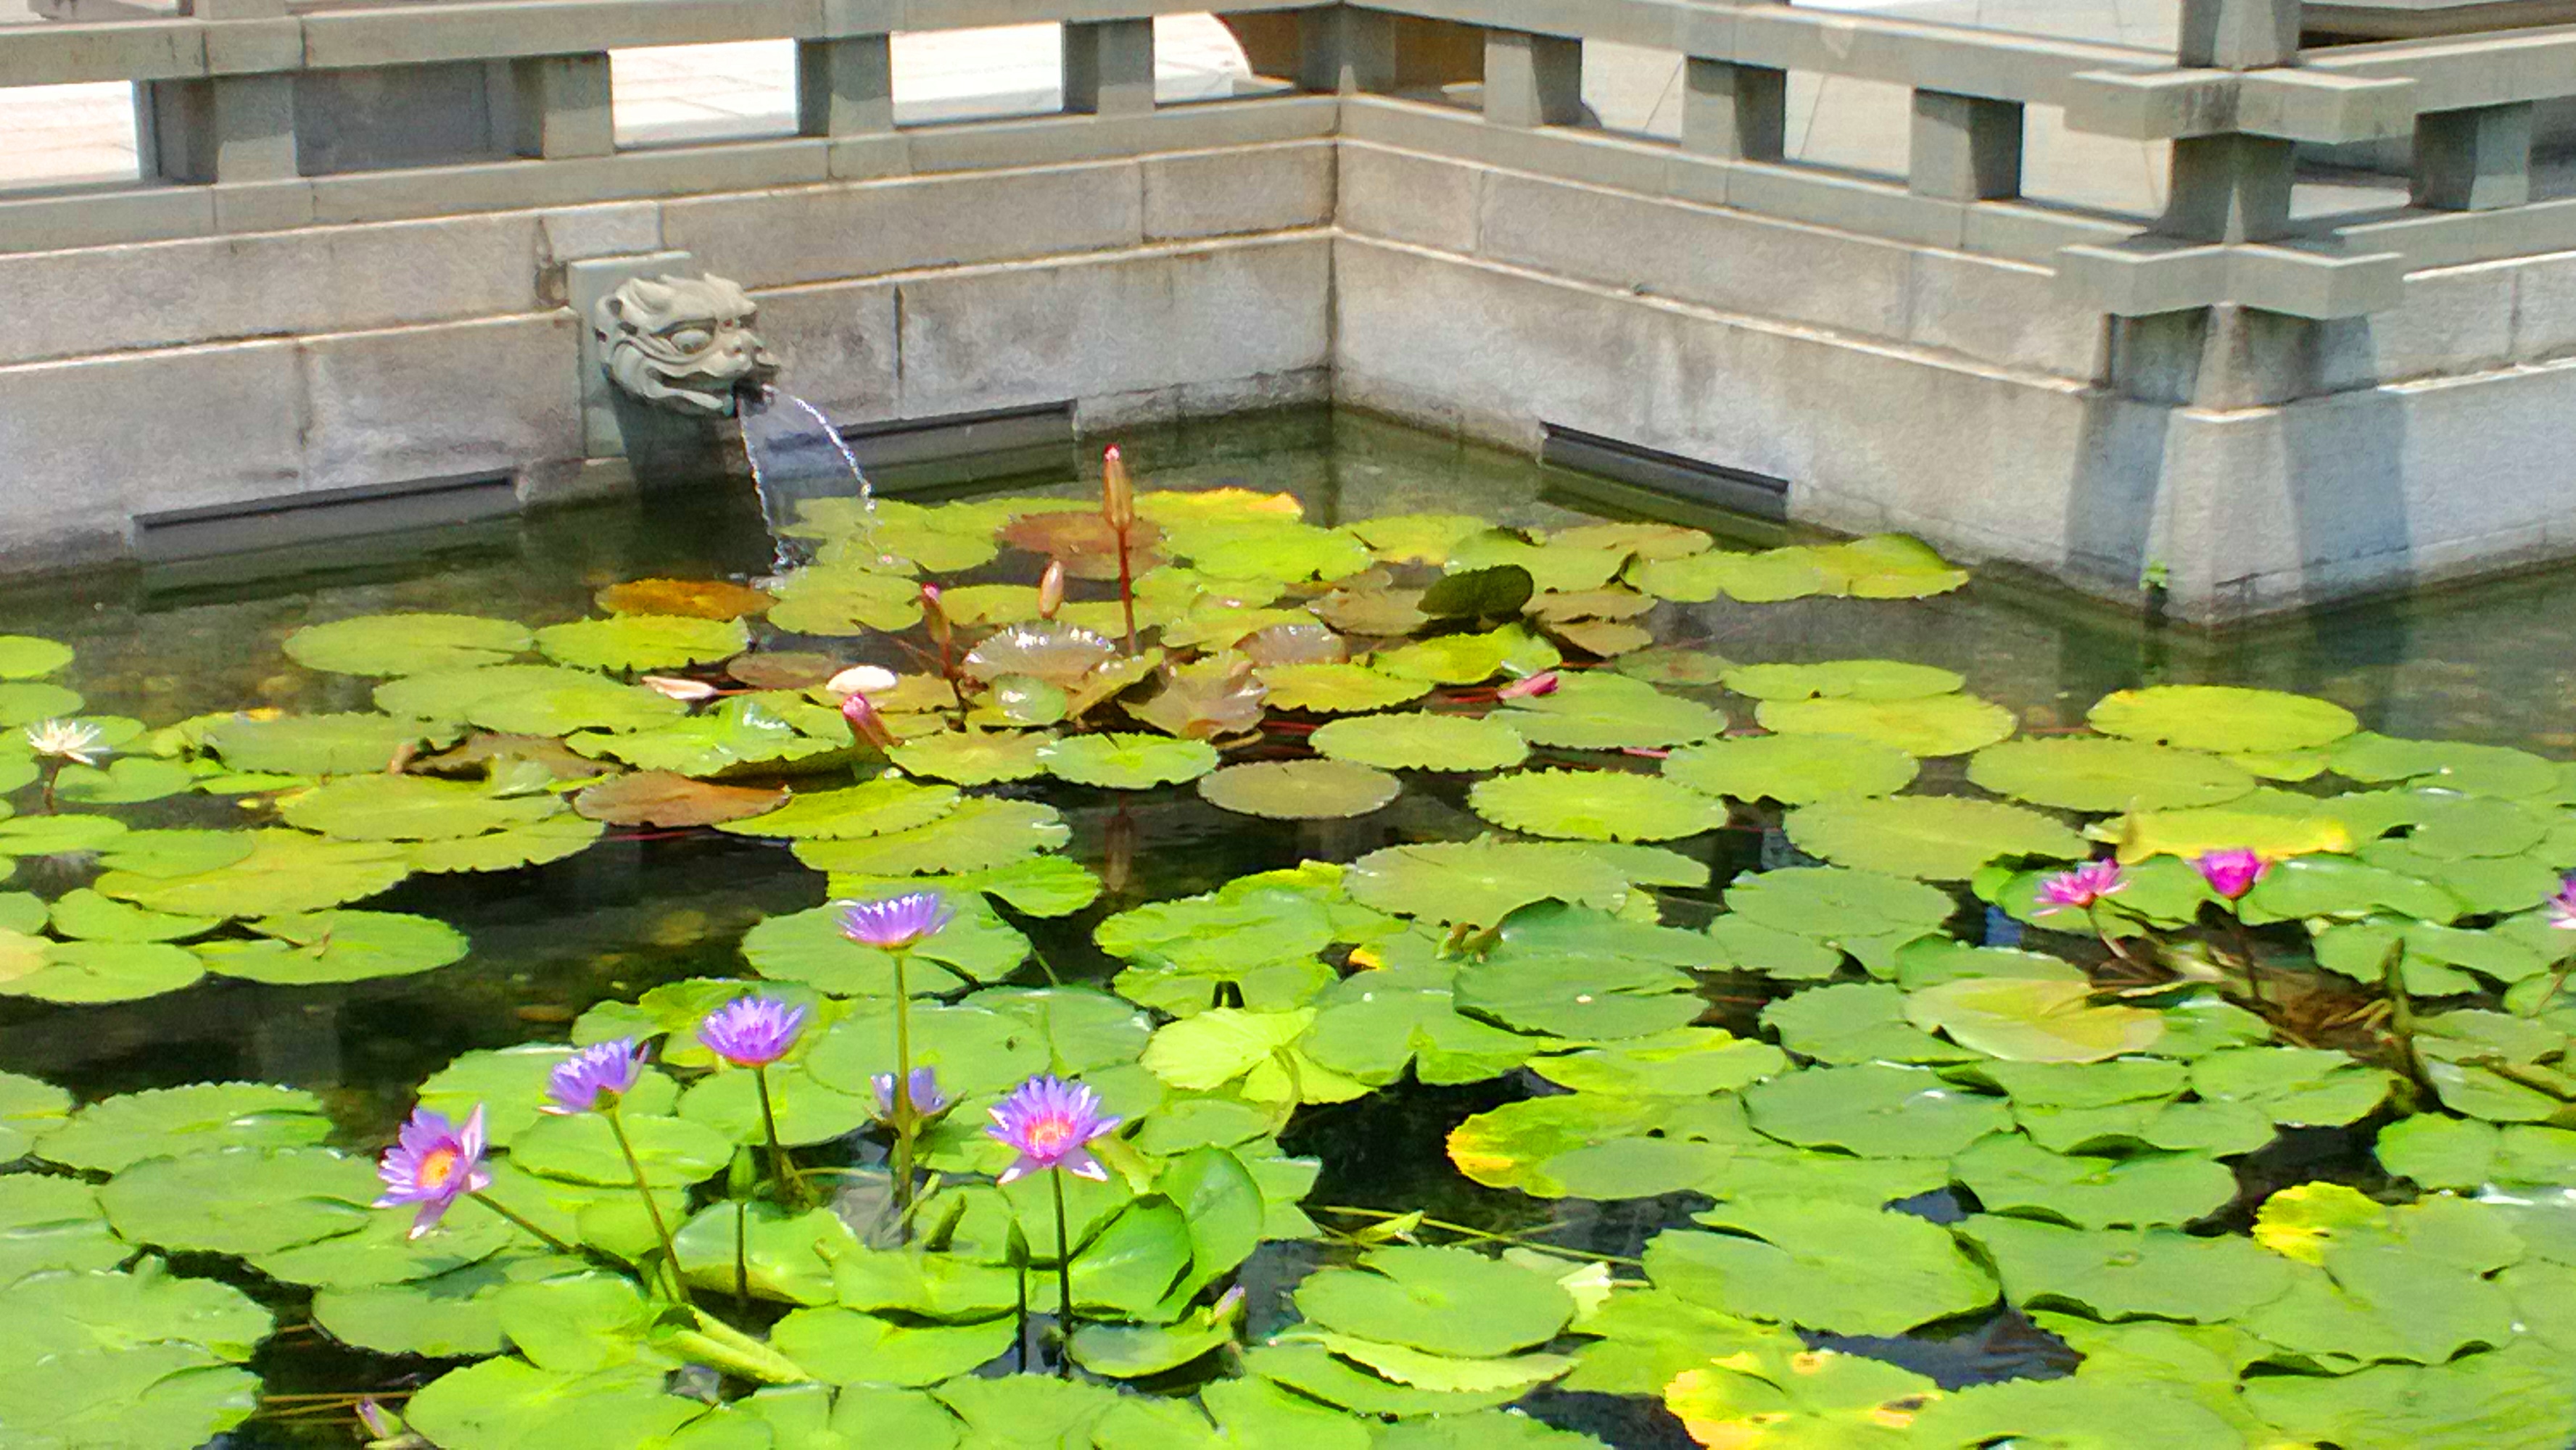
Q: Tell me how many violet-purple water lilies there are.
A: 6